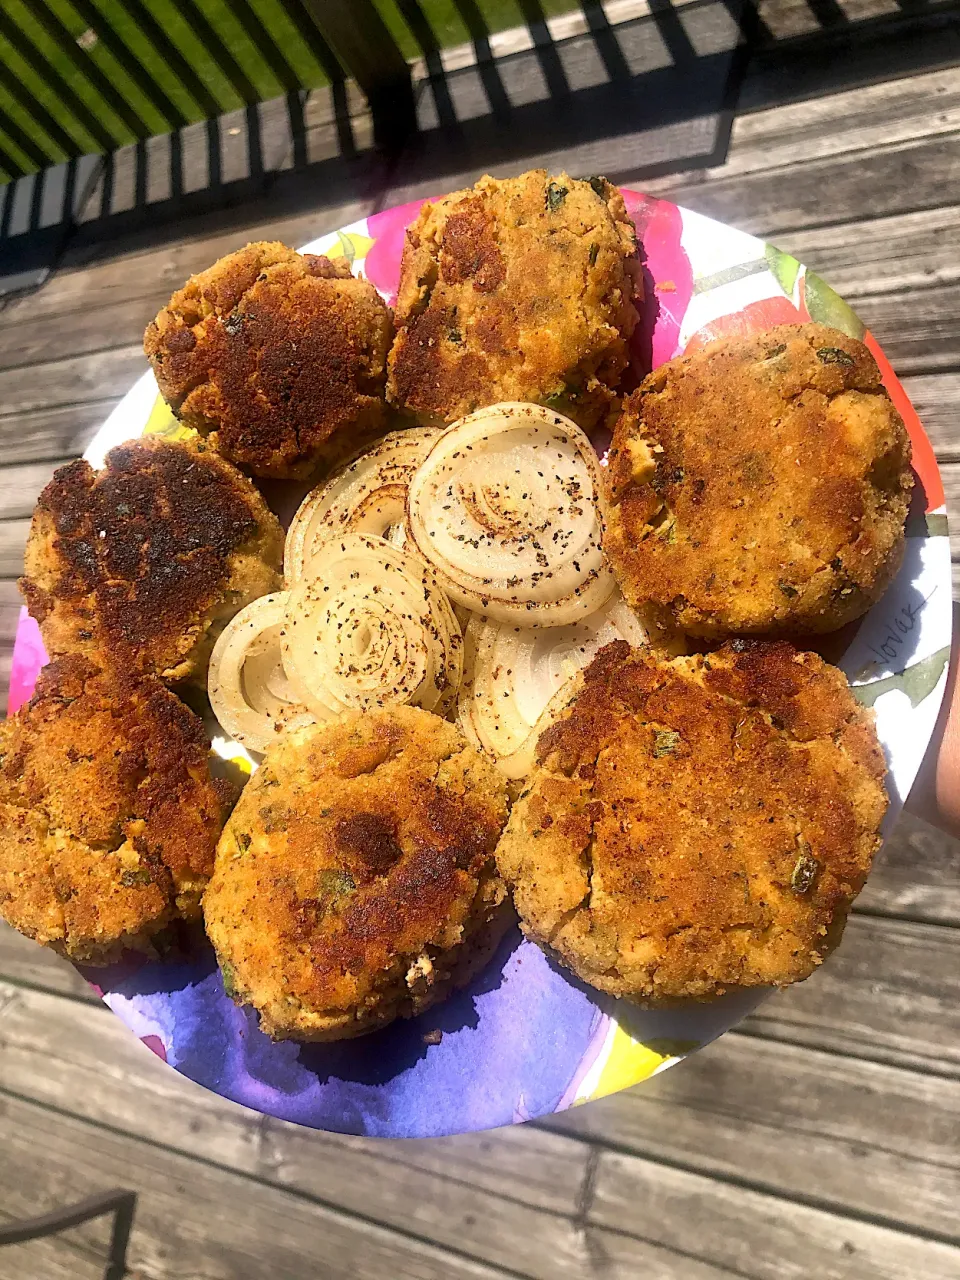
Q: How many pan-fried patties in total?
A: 7